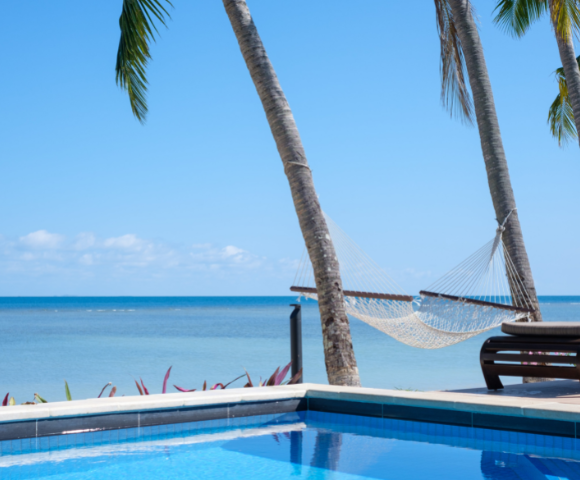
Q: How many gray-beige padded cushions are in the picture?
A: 1